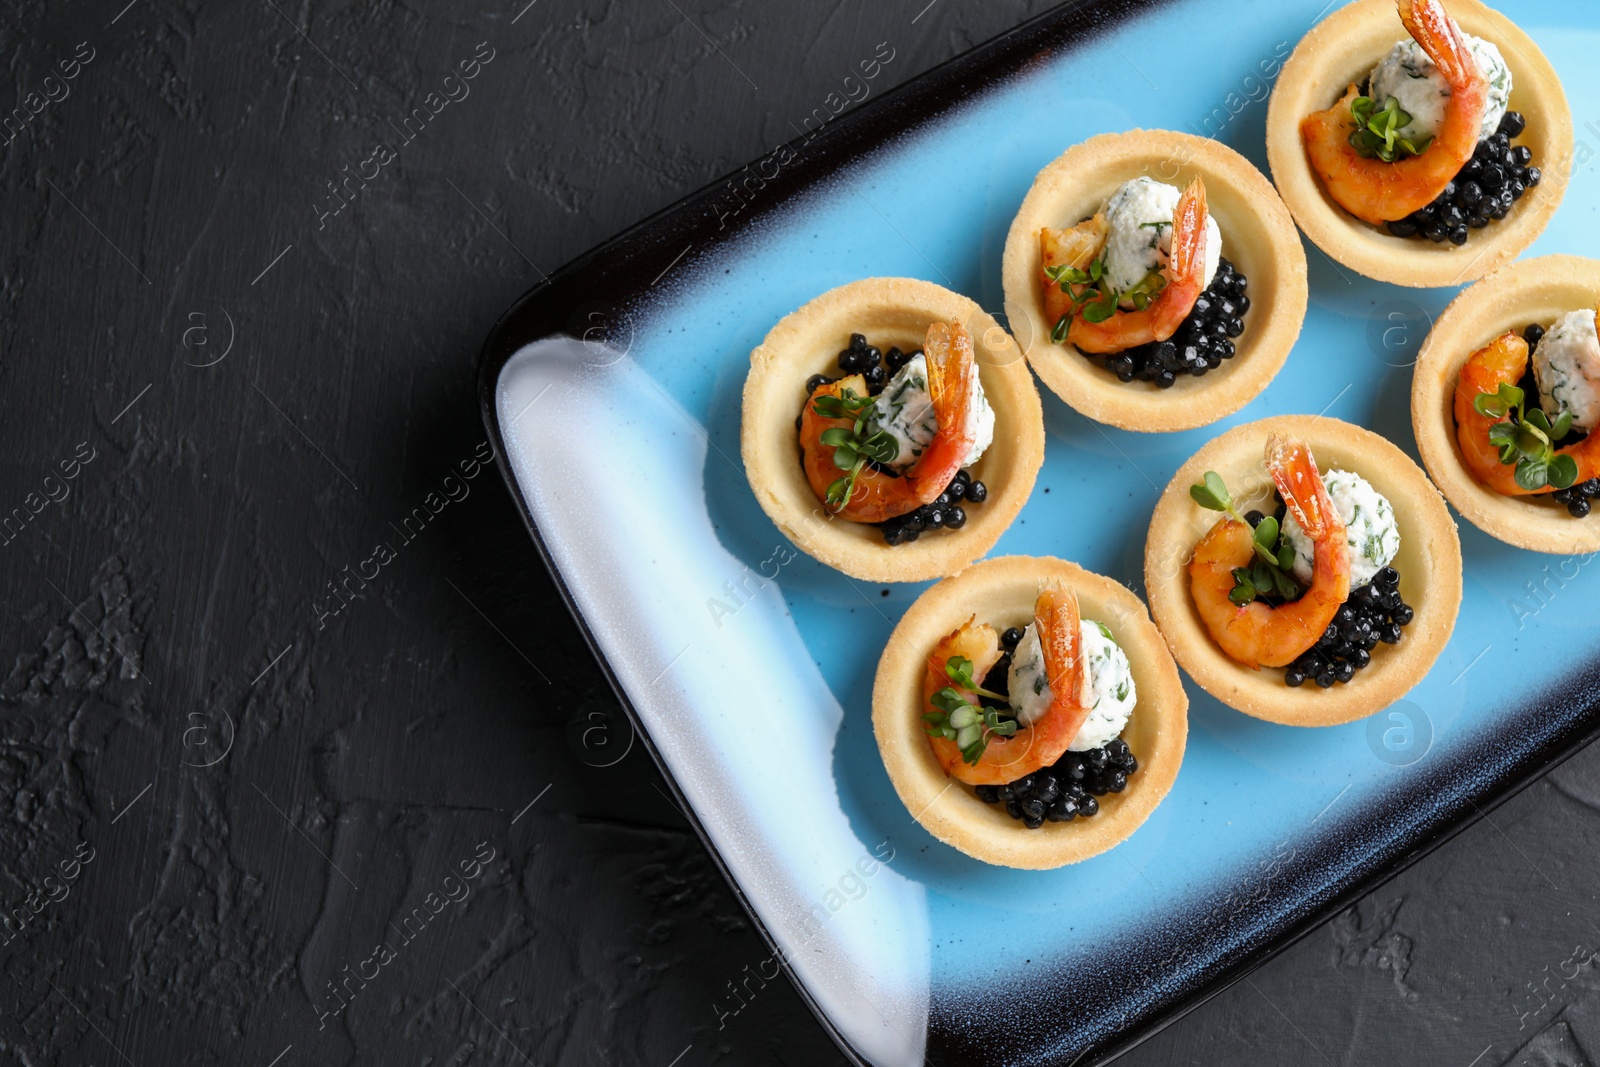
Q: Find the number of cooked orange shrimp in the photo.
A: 6